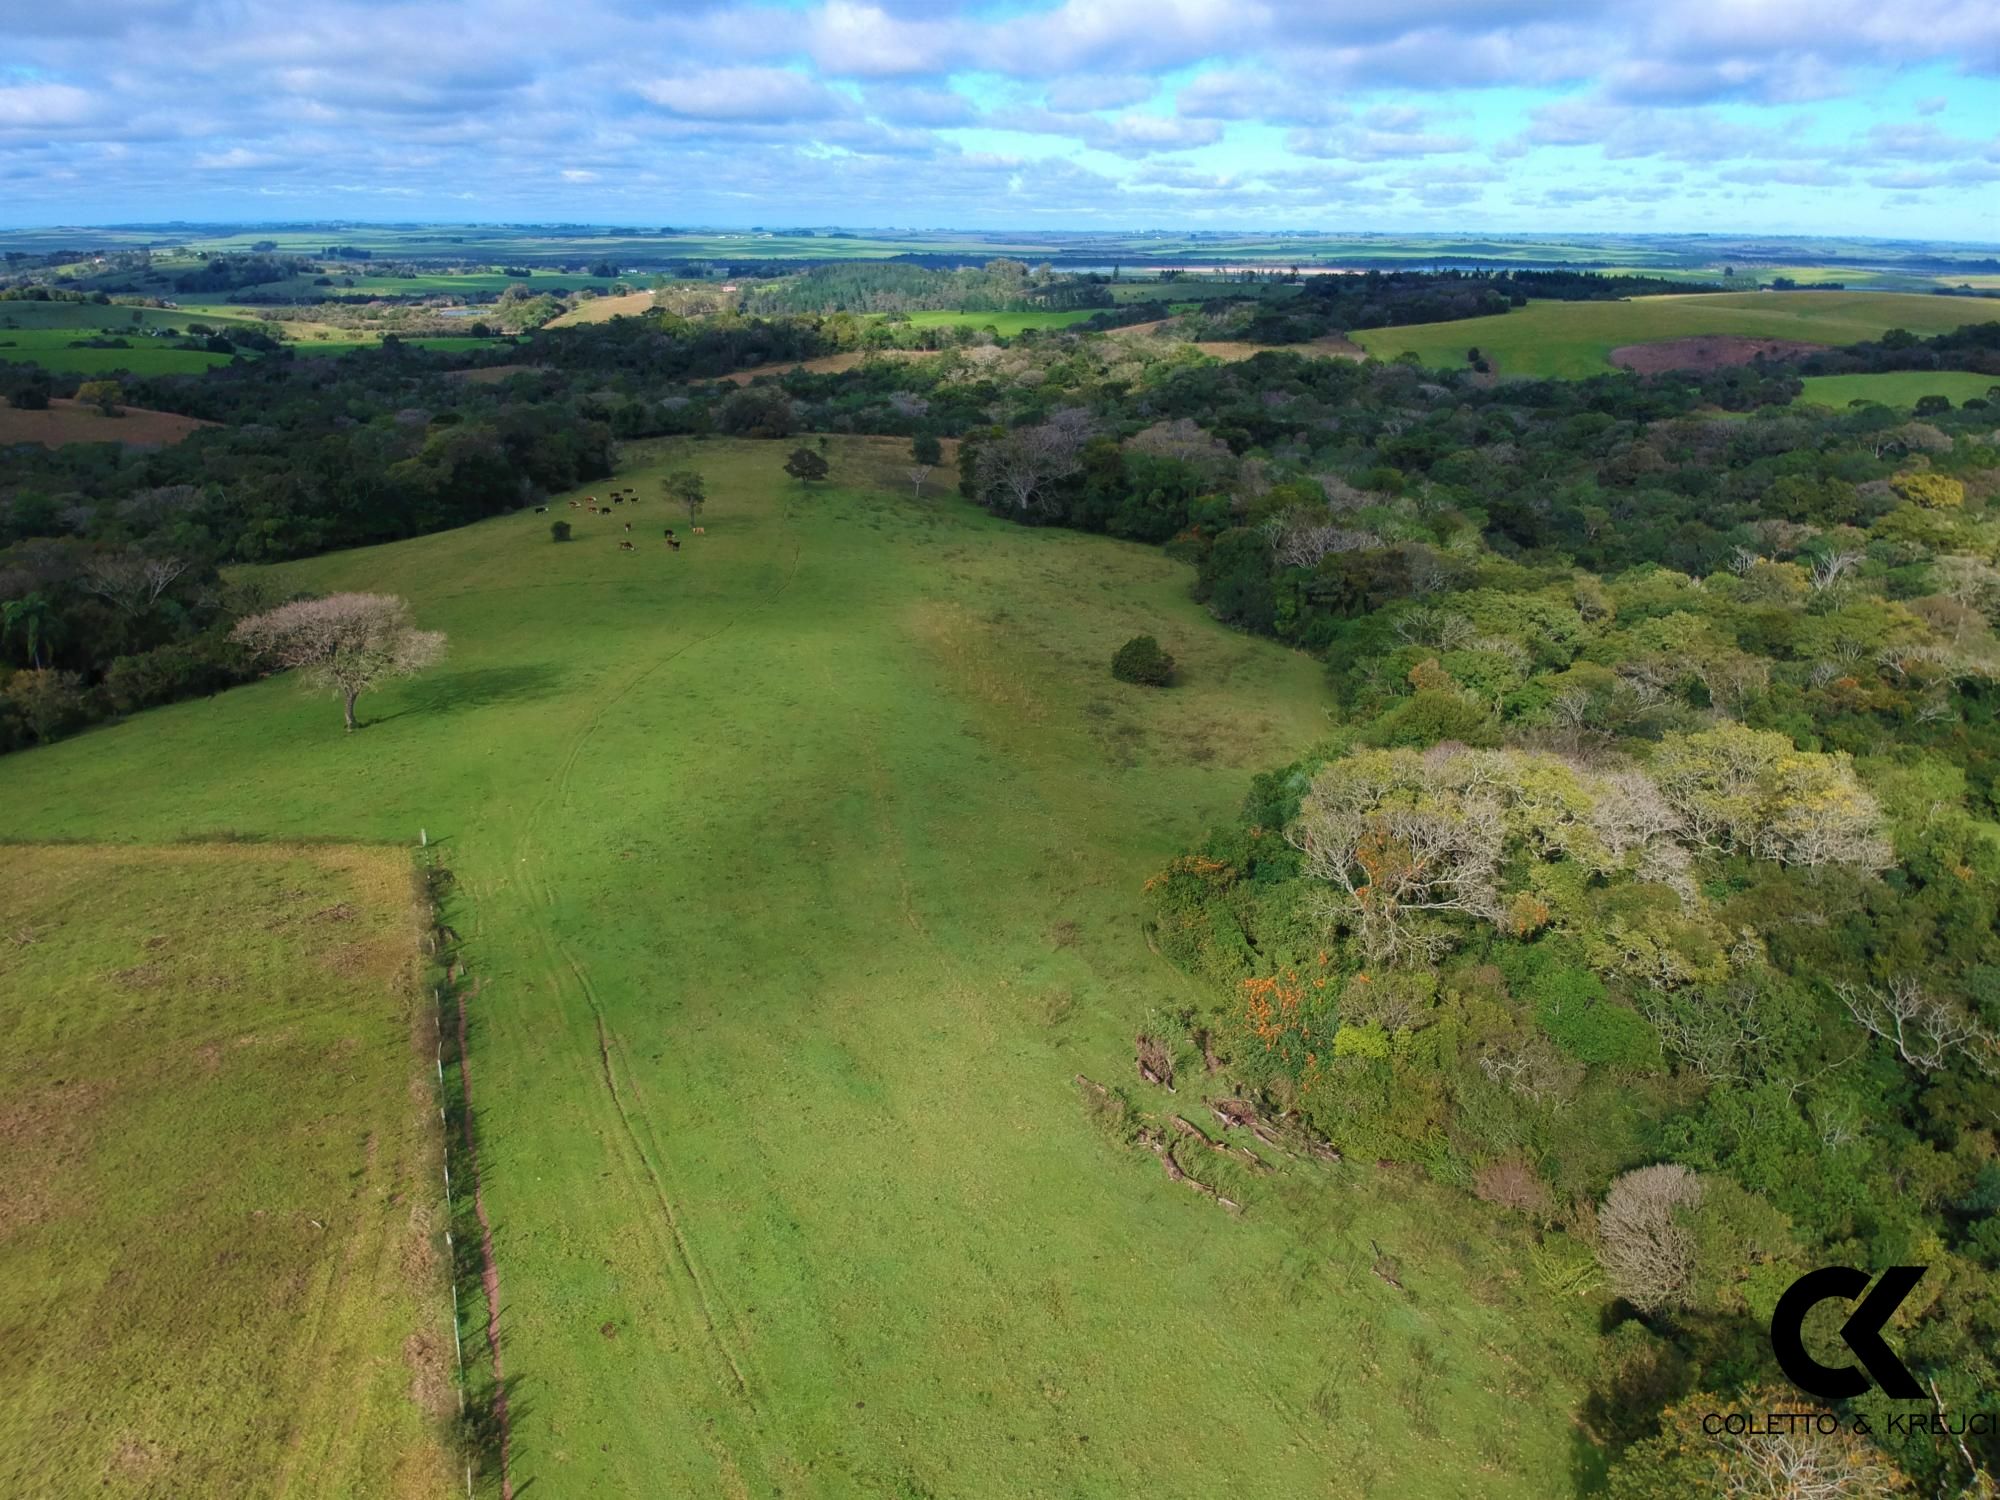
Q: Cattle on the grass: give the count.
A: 15